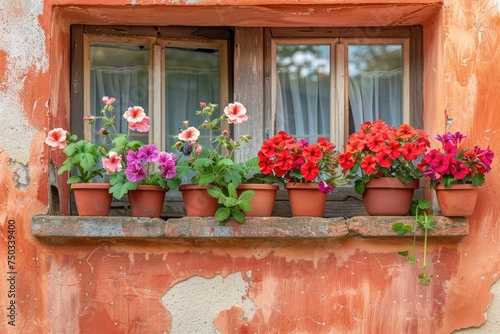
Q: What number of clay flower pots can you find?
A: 7